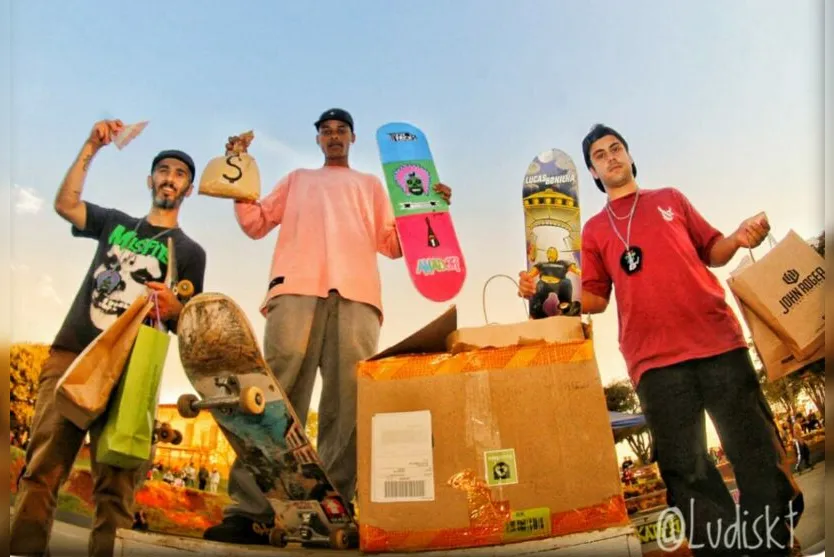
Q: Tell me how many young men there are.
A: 3